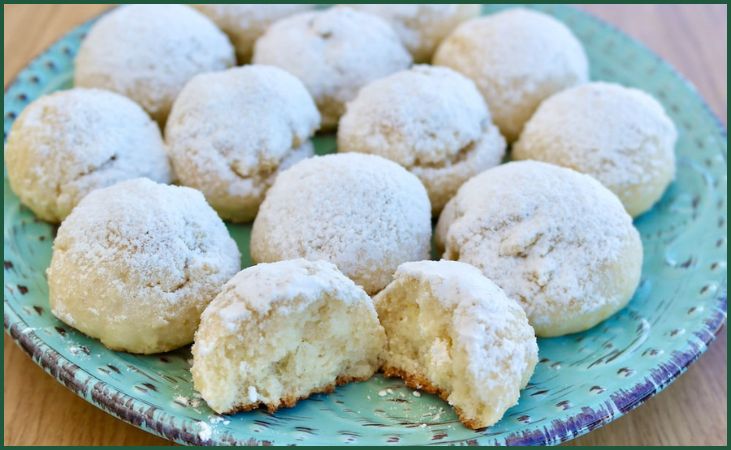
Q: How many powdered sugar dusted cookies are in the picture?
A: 13